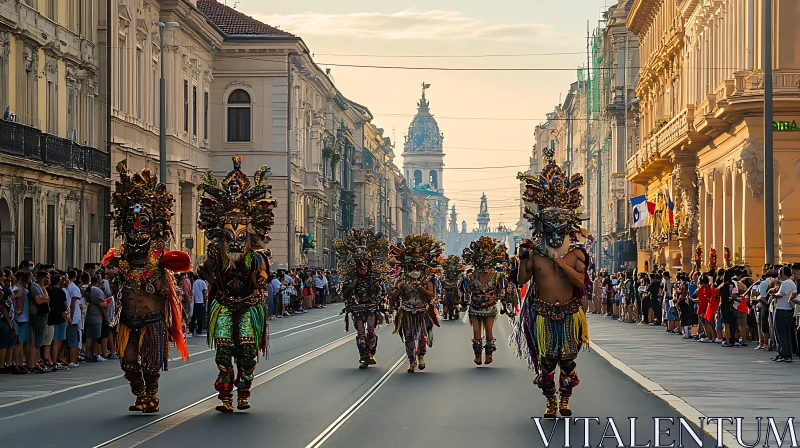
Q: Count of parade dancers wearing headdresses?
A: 7